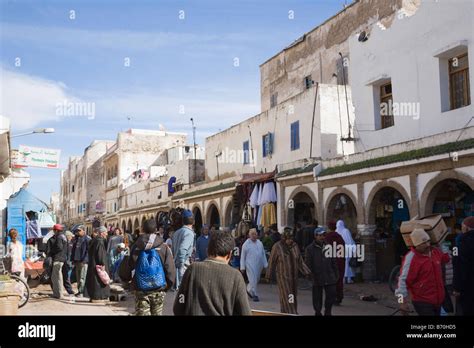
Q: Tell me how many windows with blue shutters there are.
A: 3